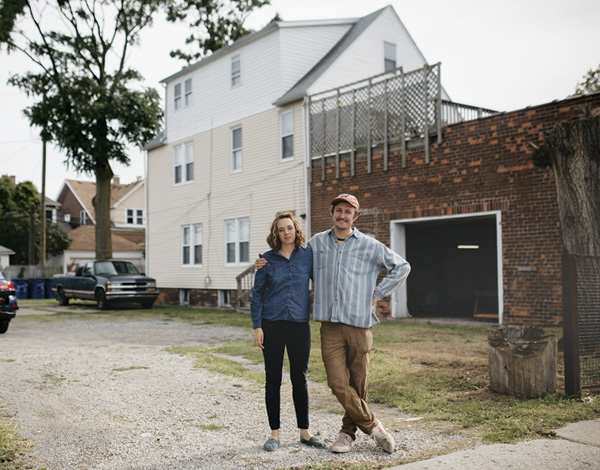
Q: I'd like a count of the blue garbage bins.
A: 3